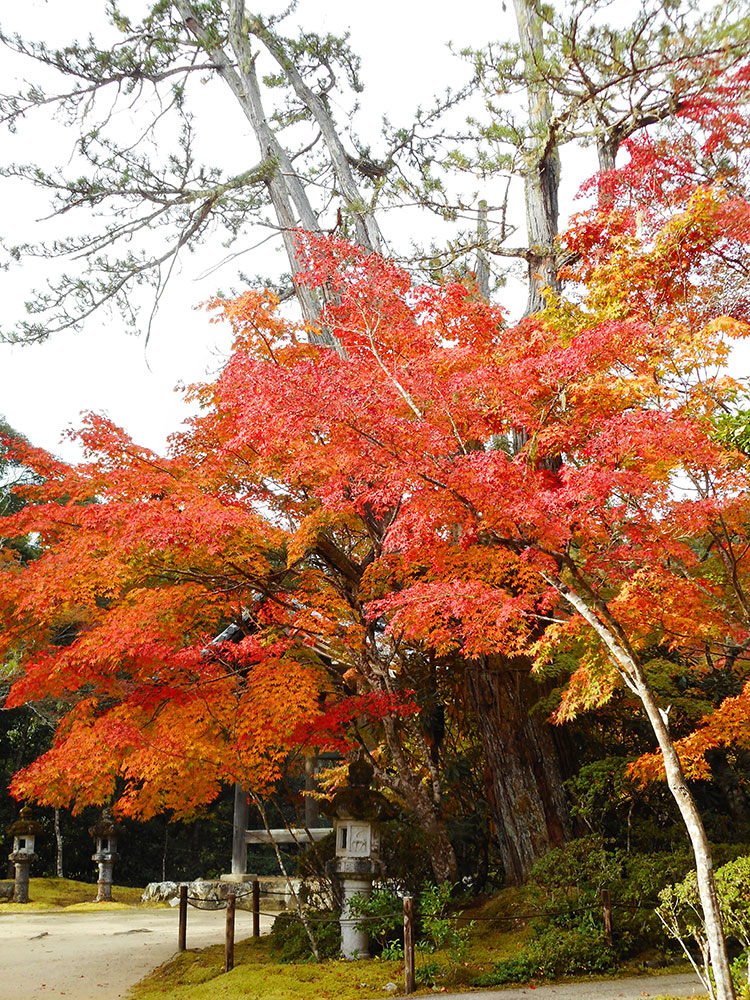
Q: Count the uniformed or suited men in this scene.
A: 0